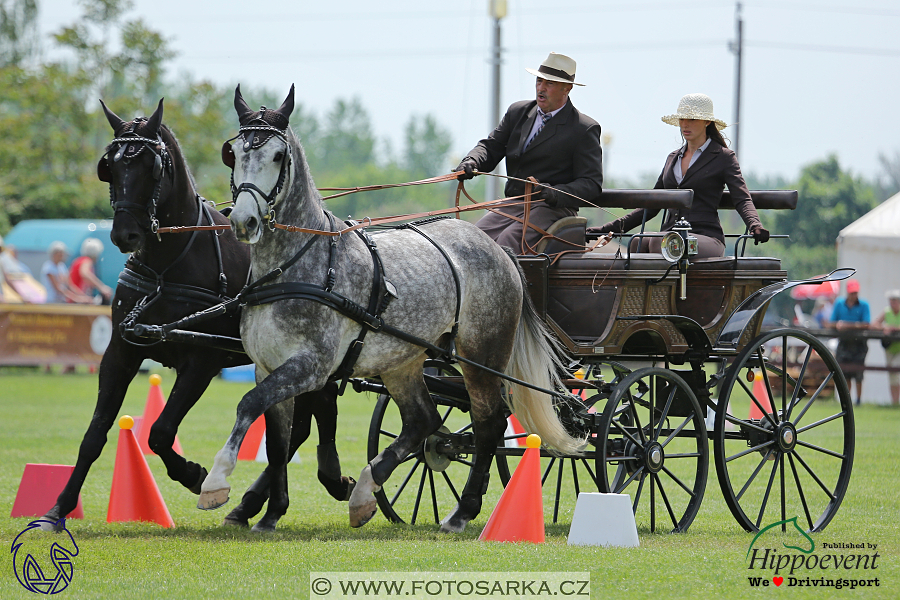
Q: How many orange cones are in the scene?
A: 7